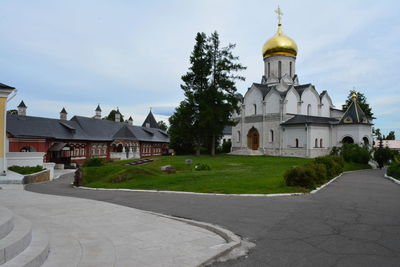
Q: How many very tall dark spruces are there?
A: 2